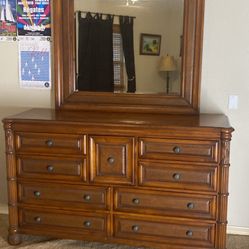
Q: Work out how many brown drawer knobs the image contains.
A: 13